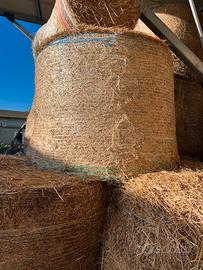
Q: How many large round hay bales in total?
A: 6